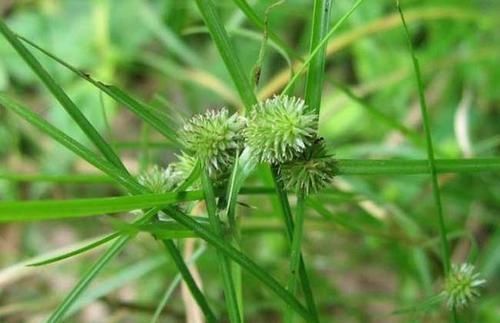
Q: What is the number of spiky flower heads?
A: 6